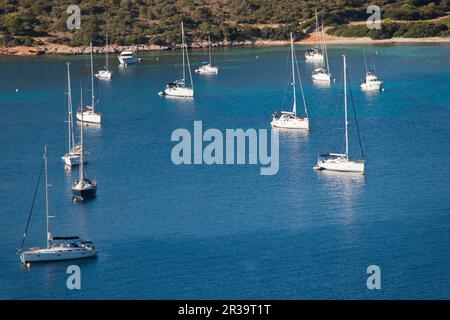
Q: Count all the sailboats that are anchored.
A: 11